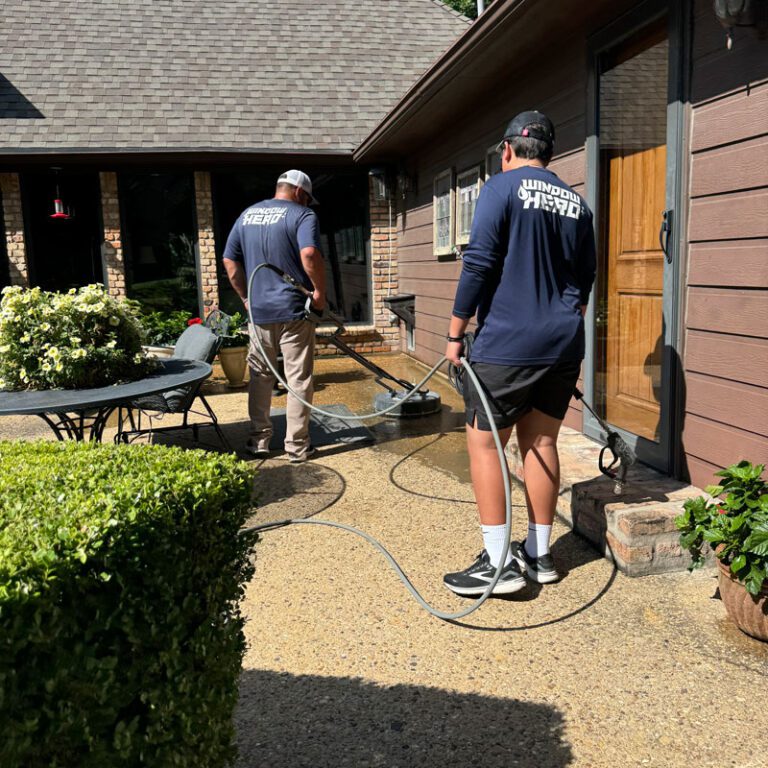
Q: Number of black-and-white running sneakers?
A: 2